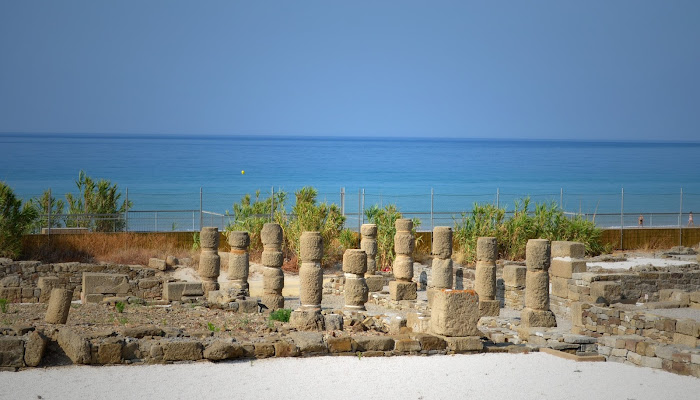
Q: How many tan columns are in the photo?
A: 10